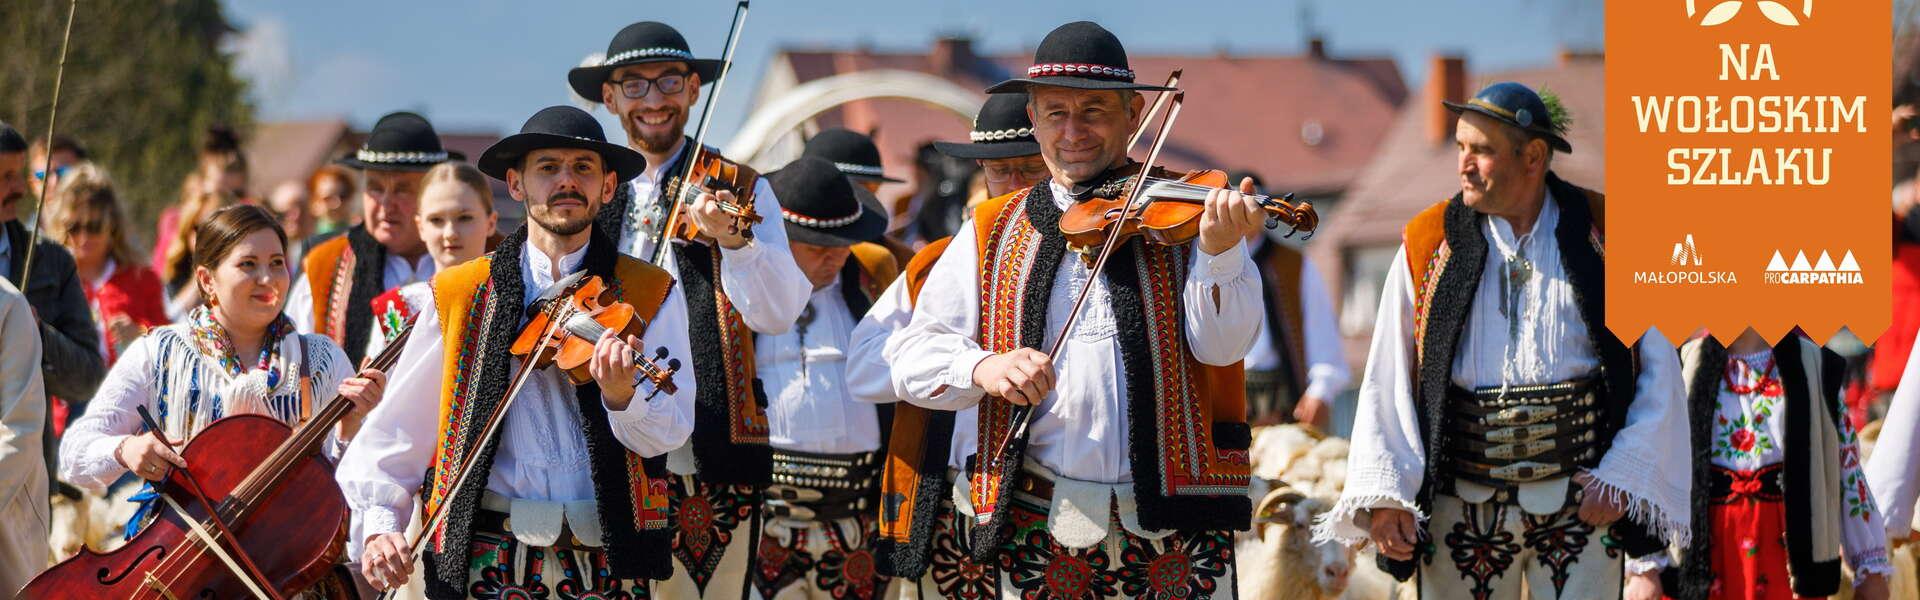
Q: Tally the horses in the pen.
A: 0